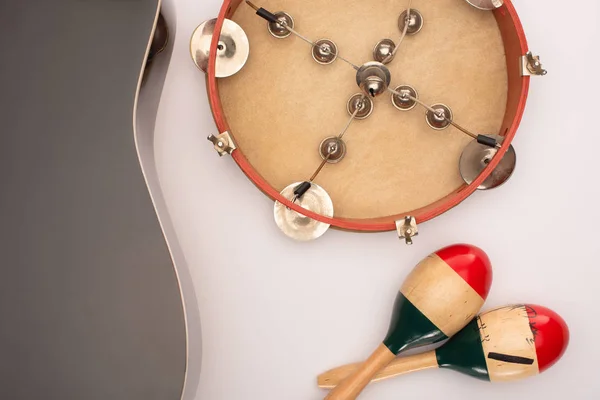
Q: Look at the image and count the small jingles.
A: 8